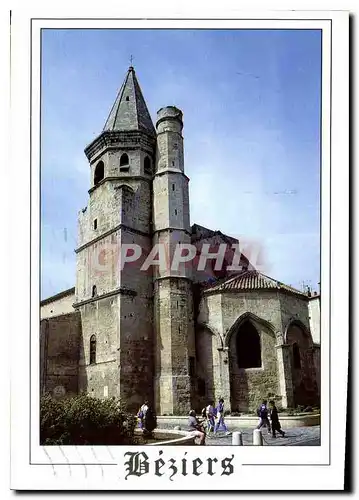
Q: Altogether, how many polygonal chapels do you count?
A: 1